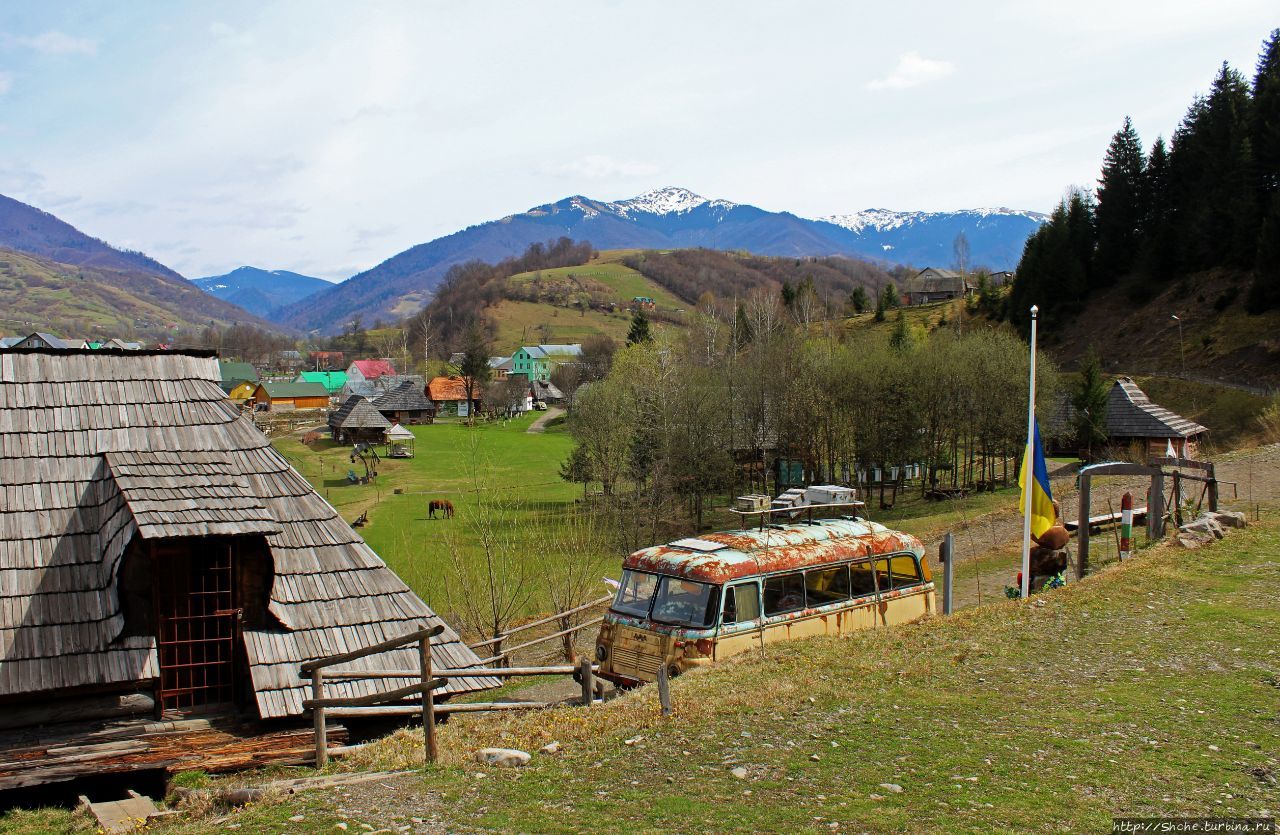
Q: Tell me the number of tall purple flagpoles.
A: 0